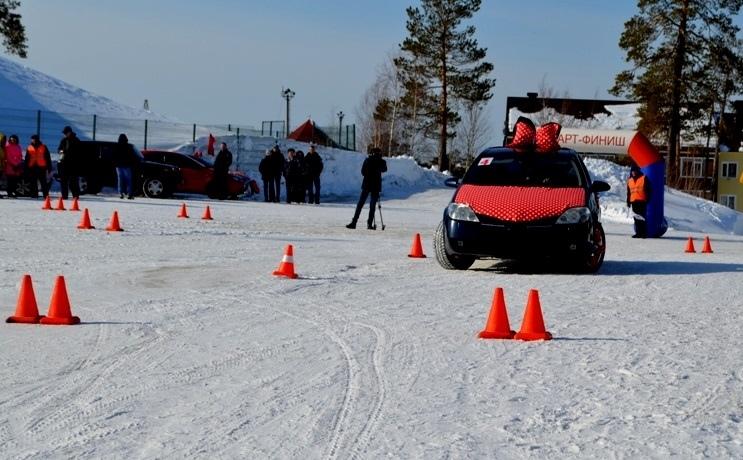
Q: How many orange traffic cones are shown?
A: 15